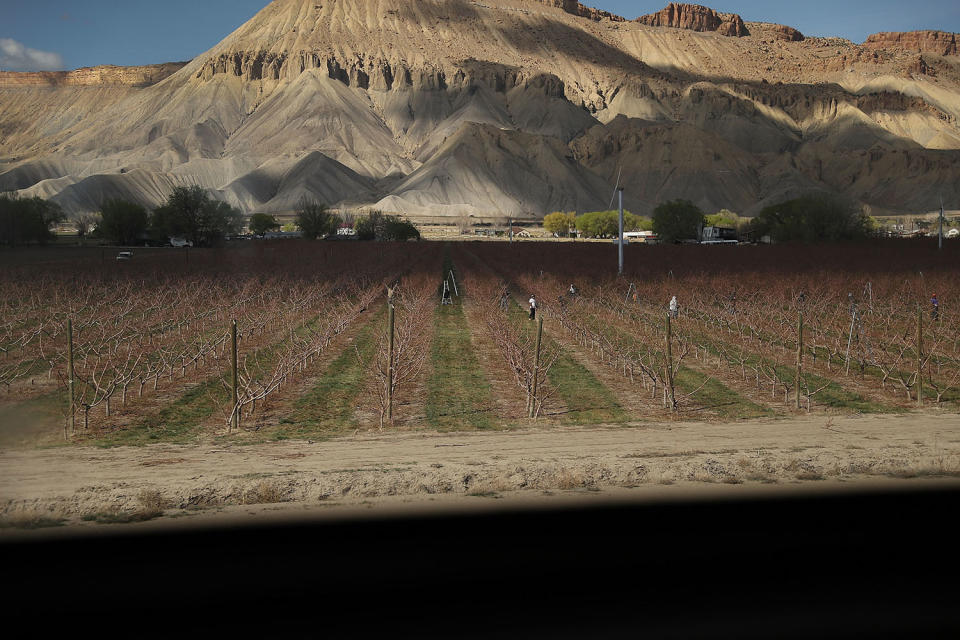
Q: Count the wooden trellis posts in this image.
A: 7